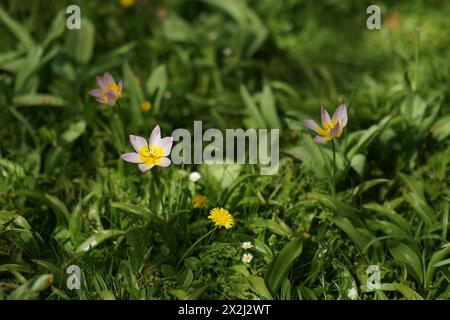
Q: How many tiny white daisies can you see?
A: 3